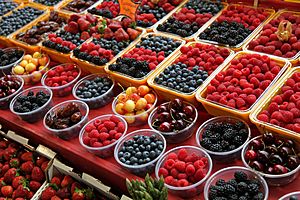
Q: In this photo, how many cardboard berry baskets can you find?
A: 2